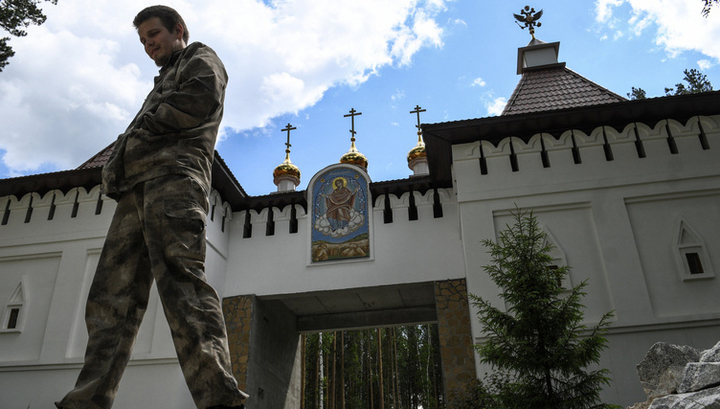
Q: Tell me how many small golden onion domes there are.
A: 3